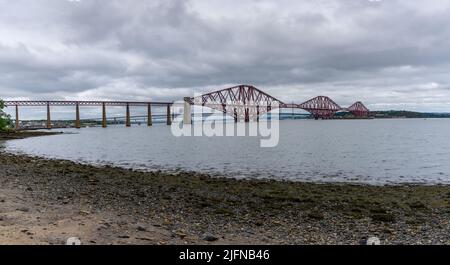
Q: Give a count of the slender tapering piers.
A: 7